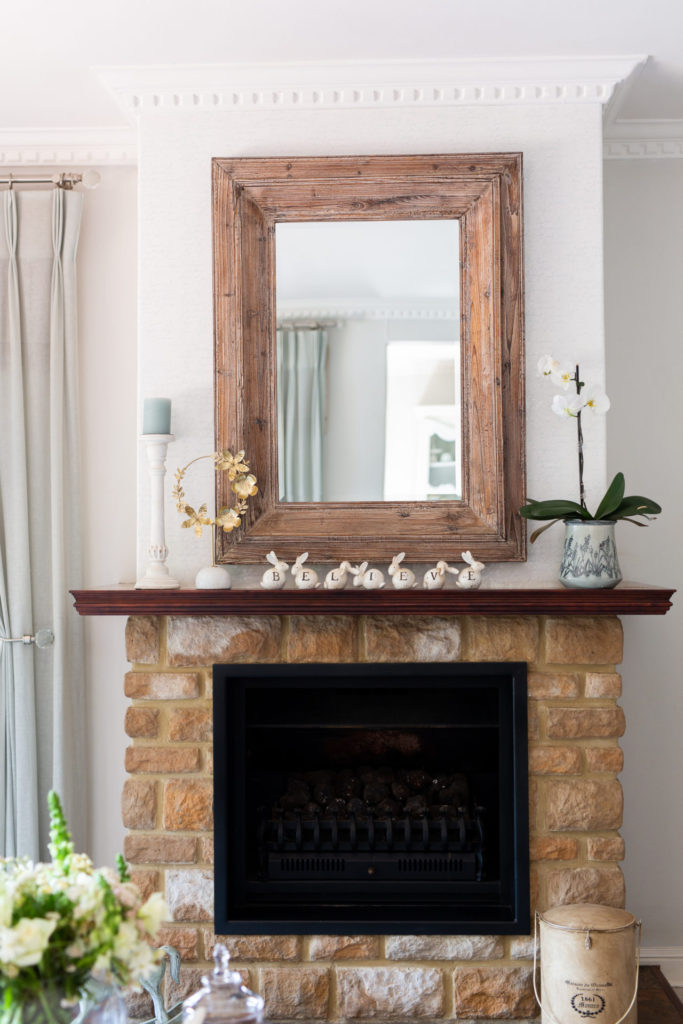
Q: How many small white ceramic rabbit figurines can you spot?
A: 7